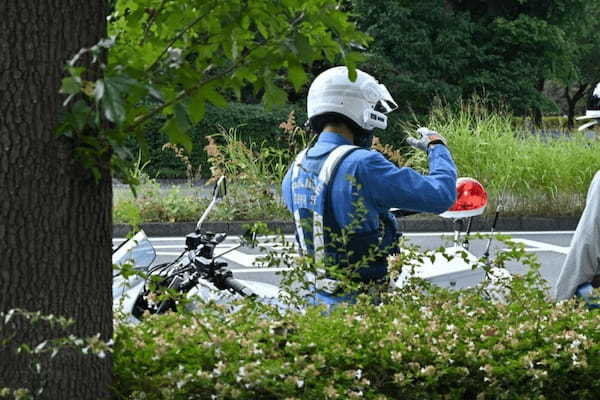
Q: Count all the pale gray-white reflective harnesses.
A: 1